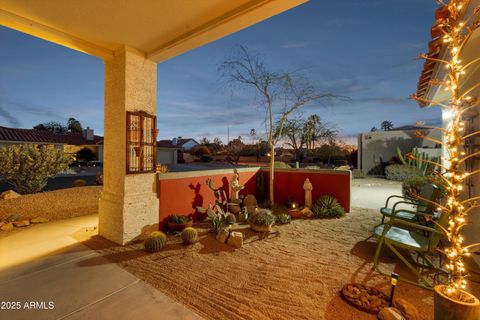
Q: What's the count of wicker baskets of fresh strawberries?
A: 0